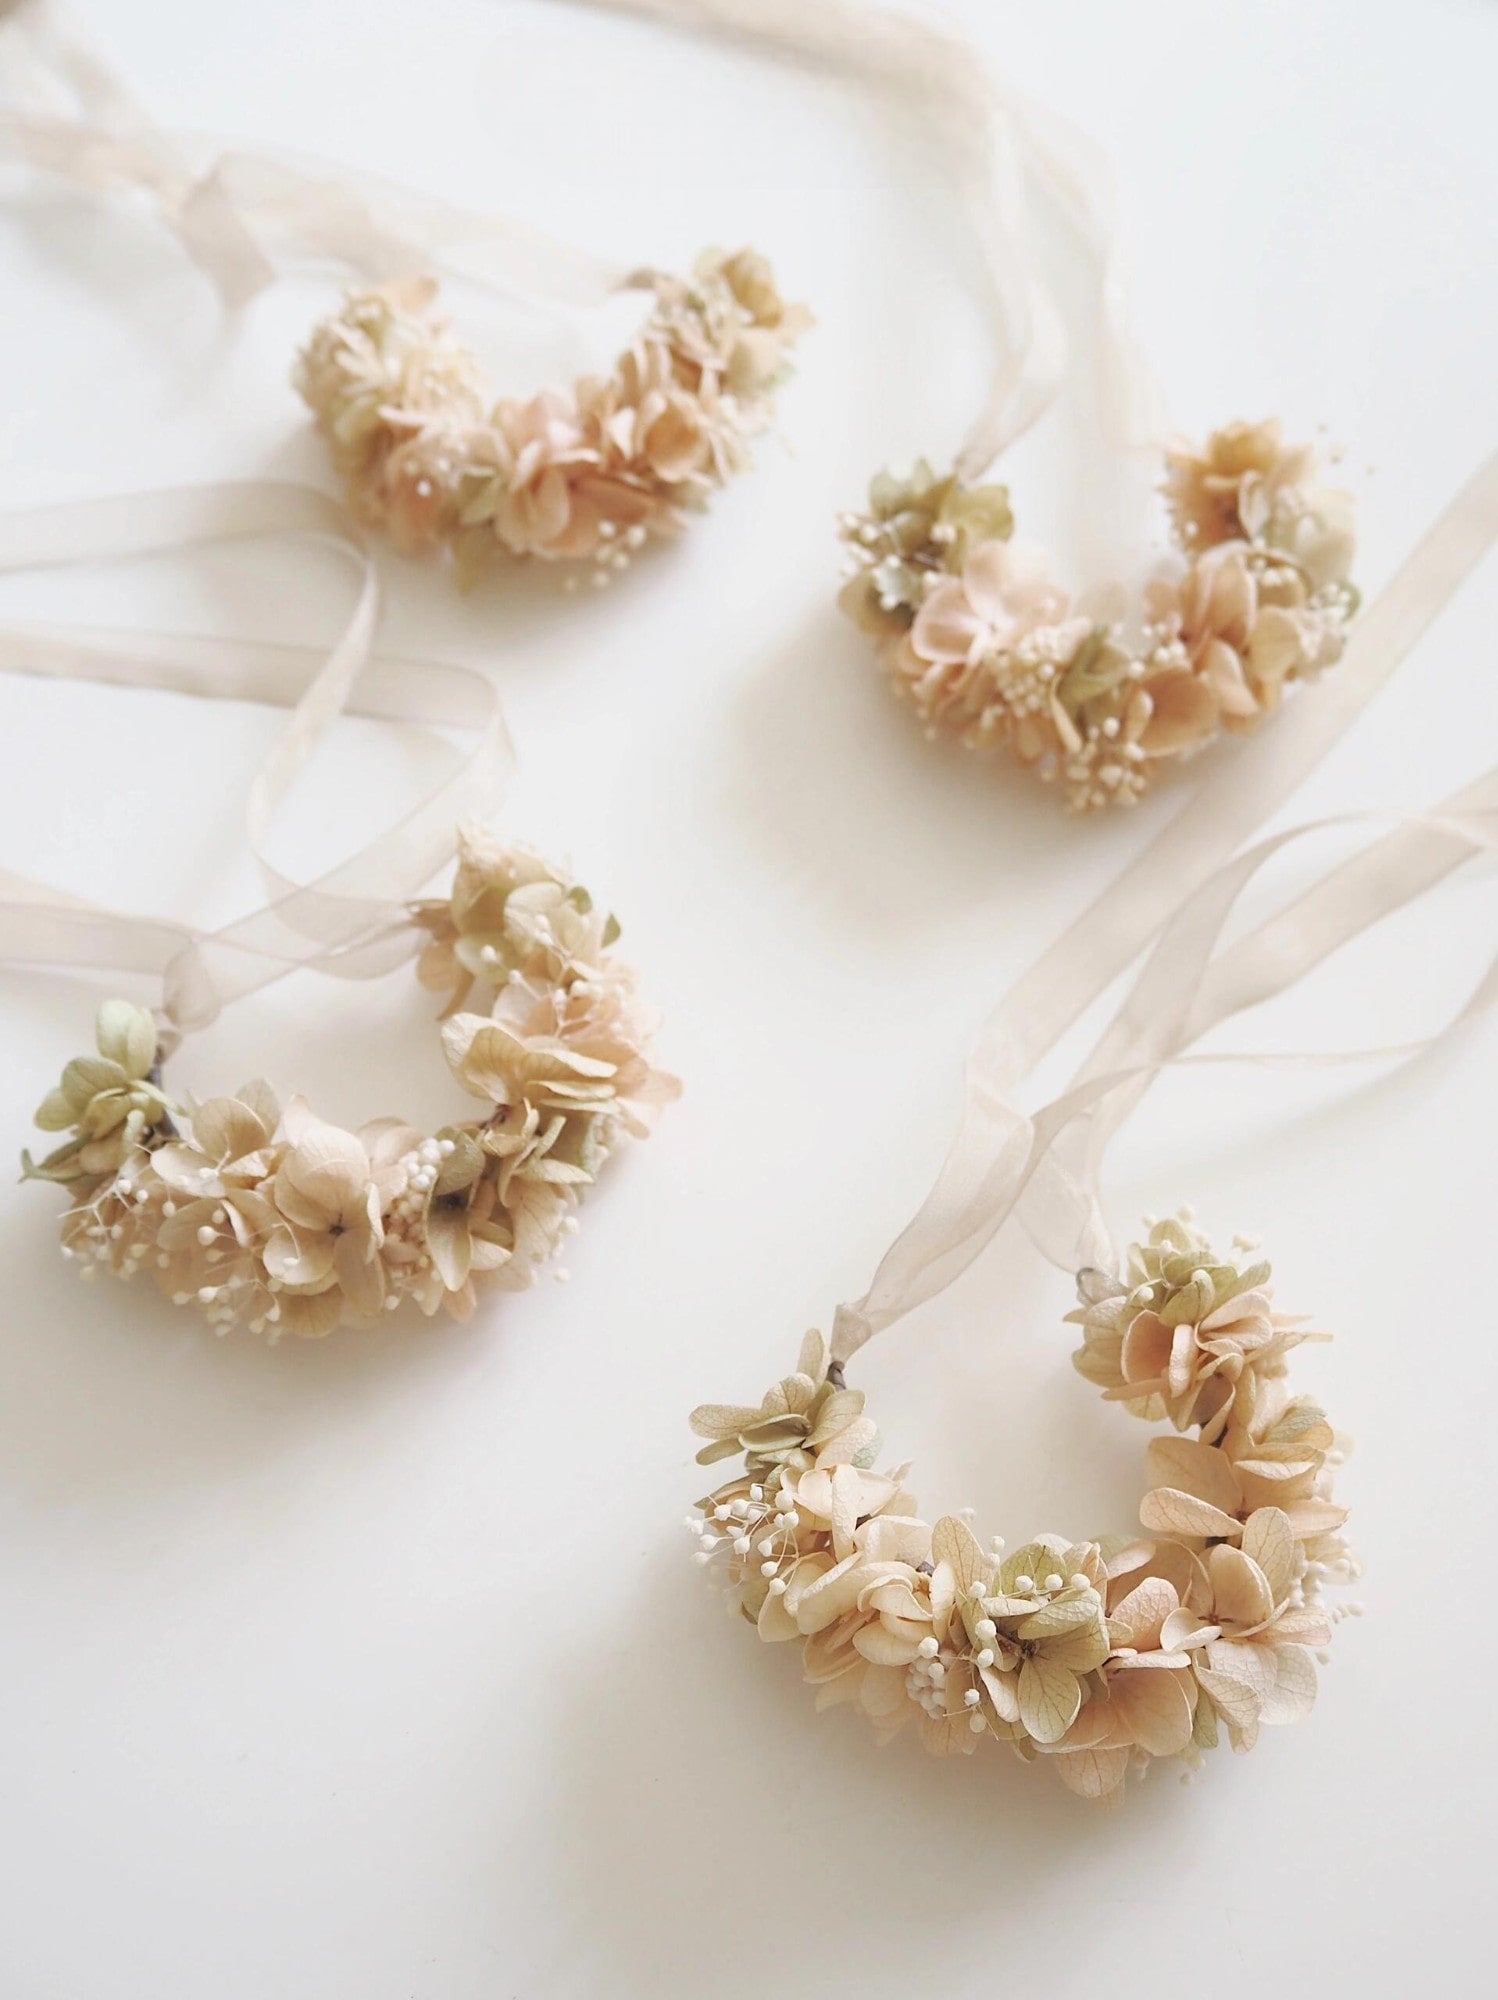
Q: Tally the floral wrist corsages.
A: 4